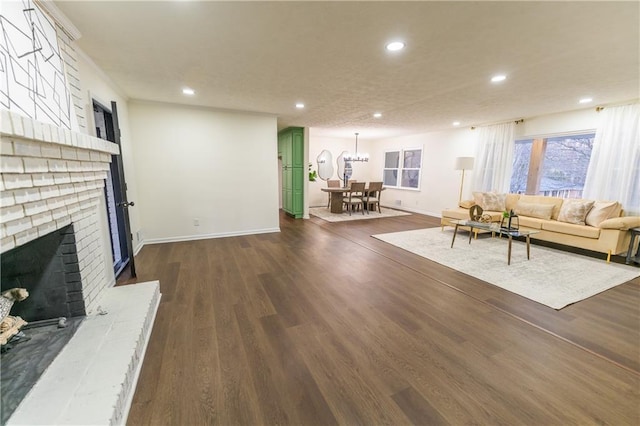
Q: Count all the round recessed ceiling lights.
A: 7